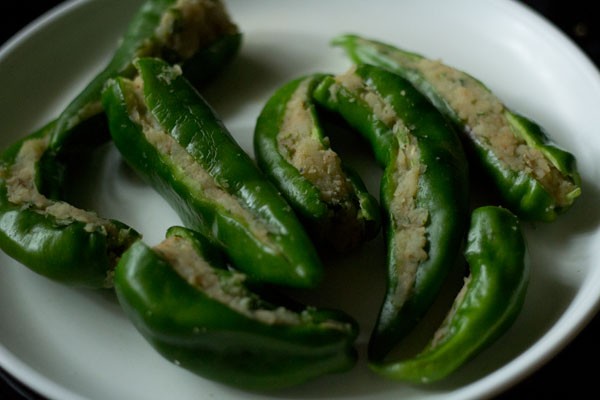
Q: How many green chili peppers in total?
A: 8